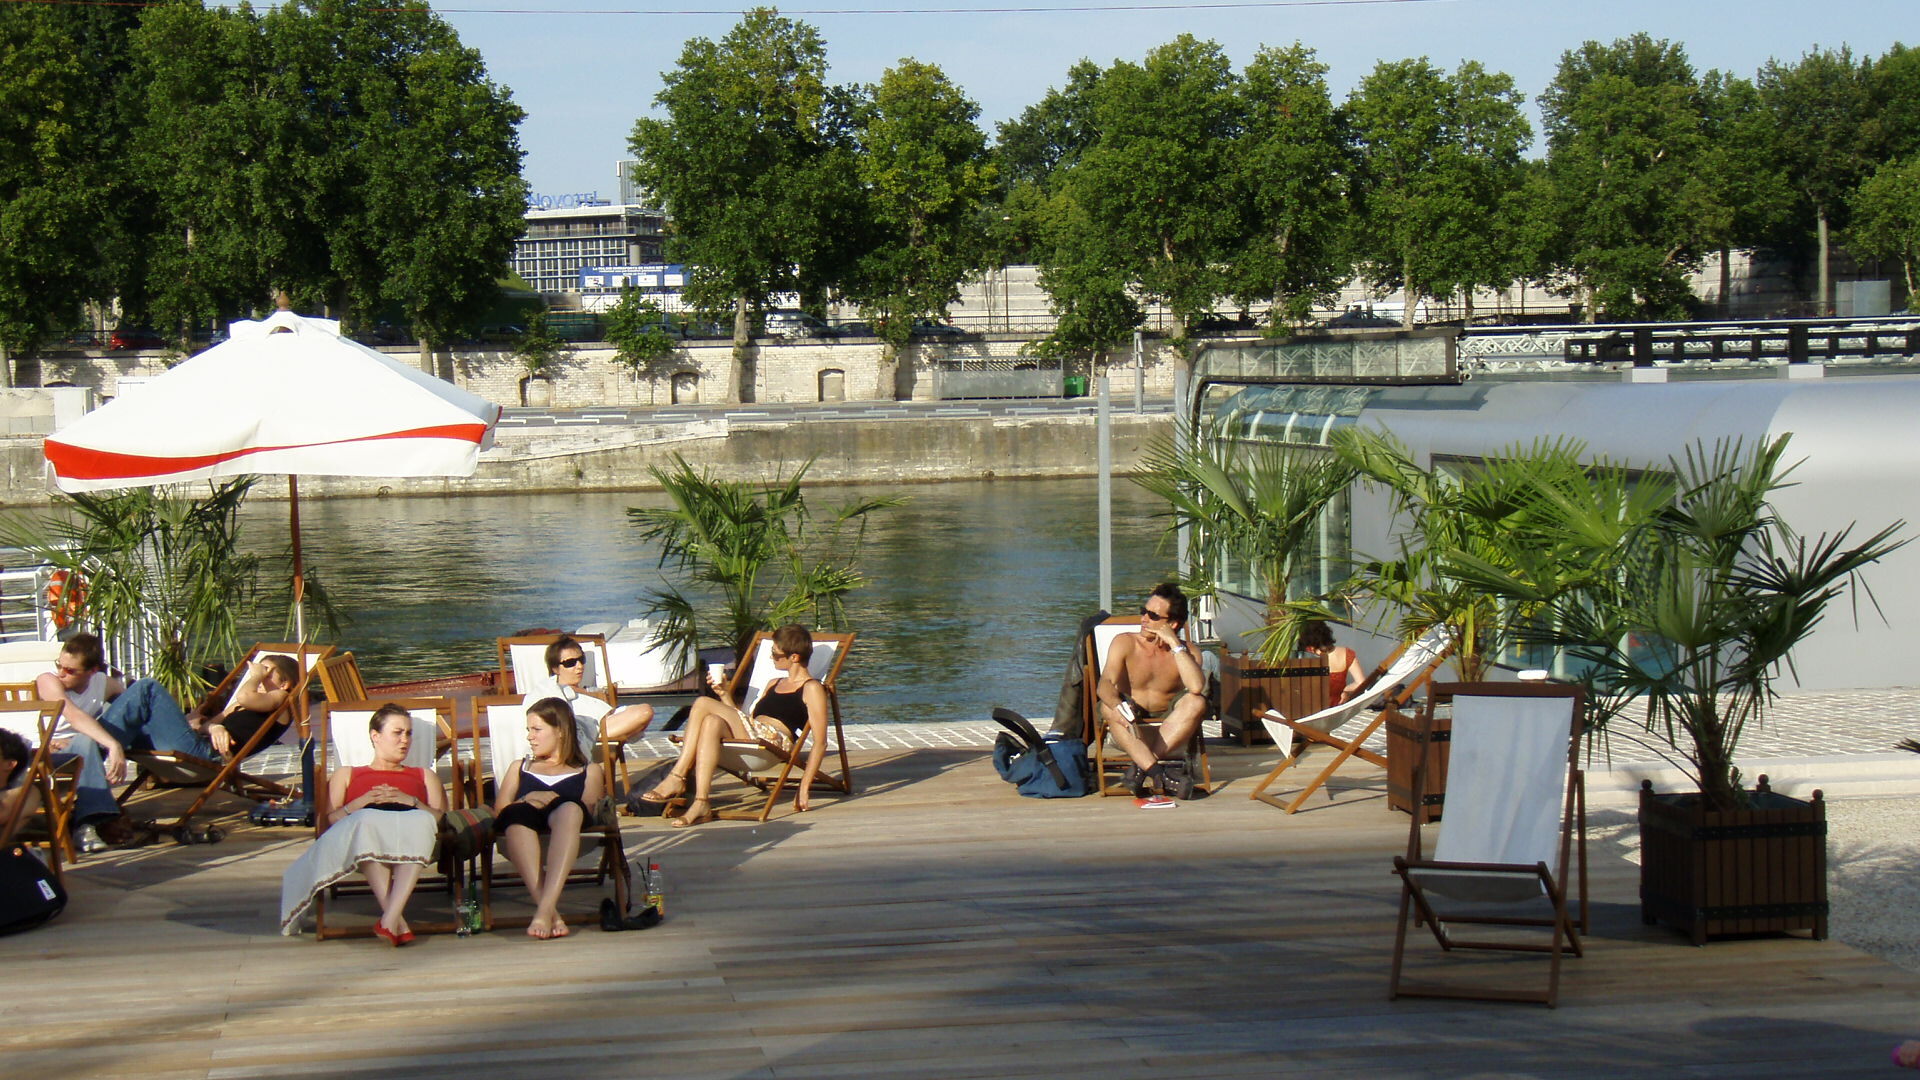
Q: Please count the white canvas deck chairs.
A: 9